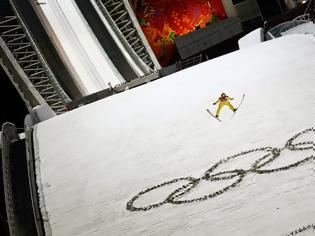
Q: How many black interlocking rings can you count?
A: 5